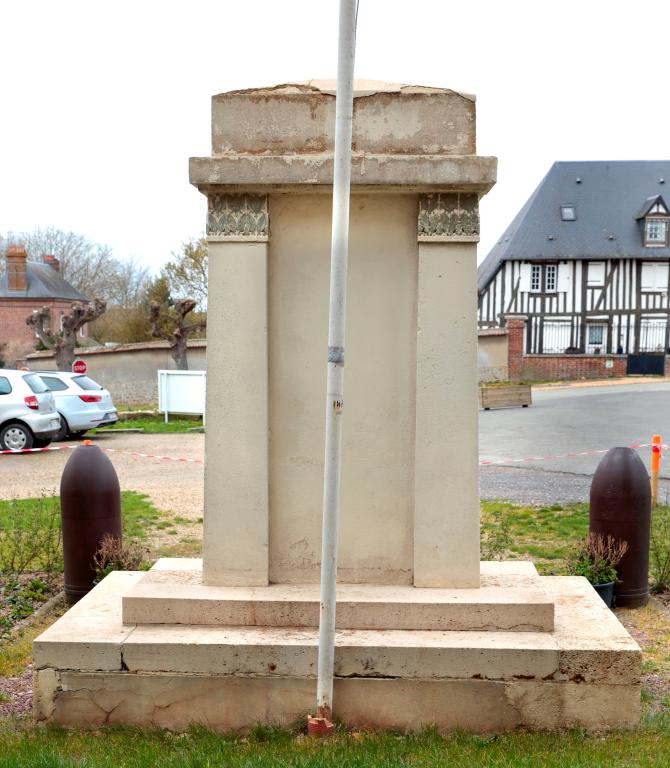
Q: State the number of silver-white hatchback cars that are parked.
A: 2